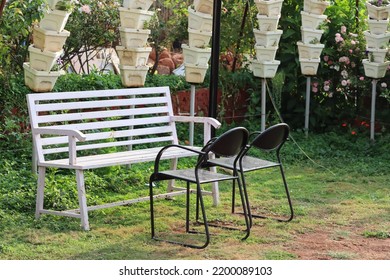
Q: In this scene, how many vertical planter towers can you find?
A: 6